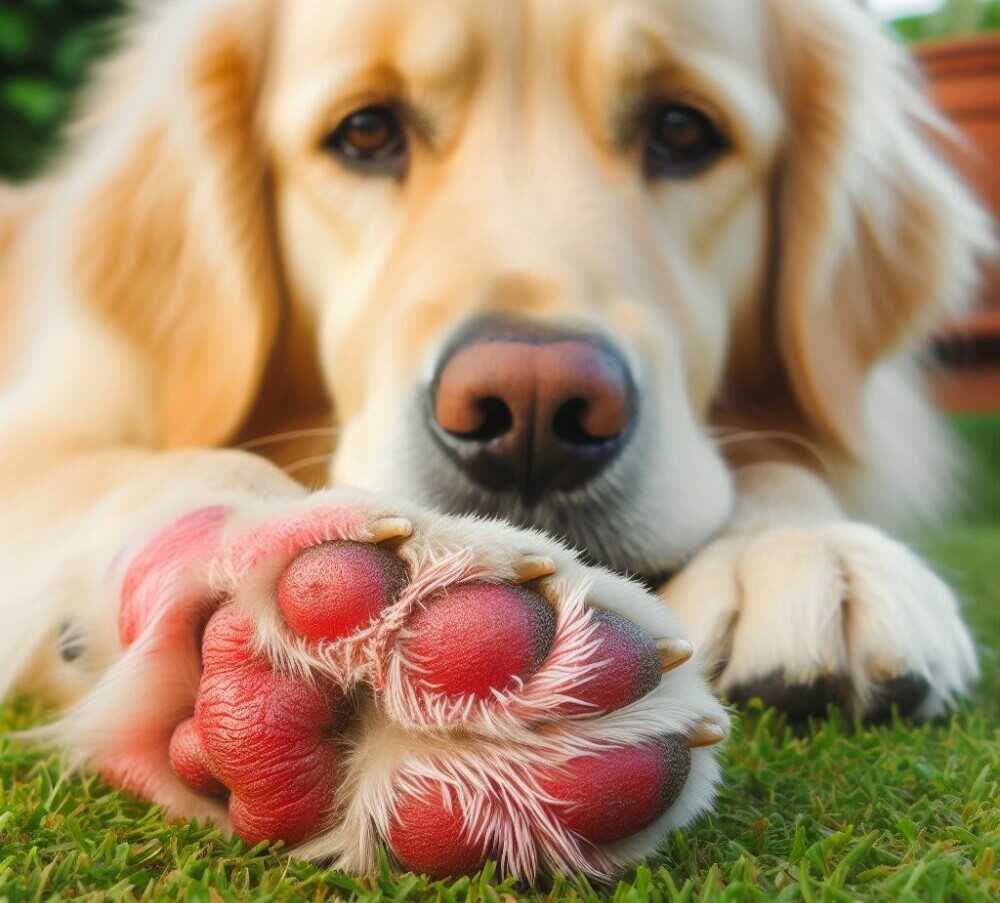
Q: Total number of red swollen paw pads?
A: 6